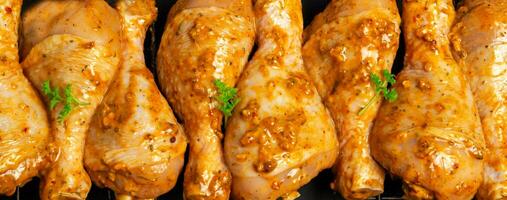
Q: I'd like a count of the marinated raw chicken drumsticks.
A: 8